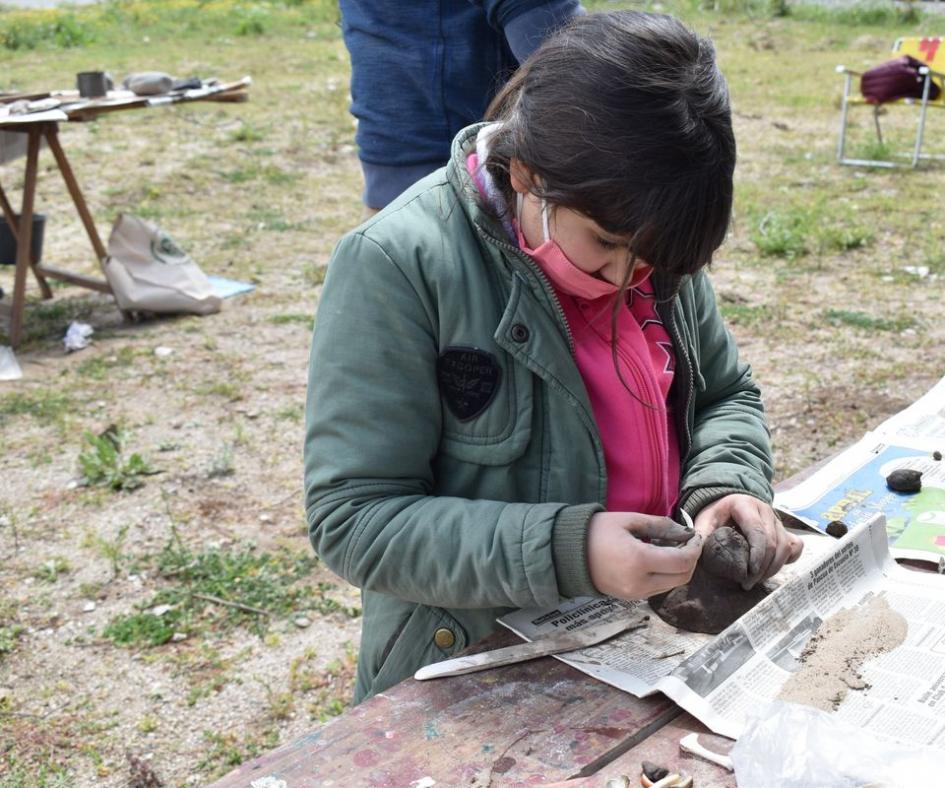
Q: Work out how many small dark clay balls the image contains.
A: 3